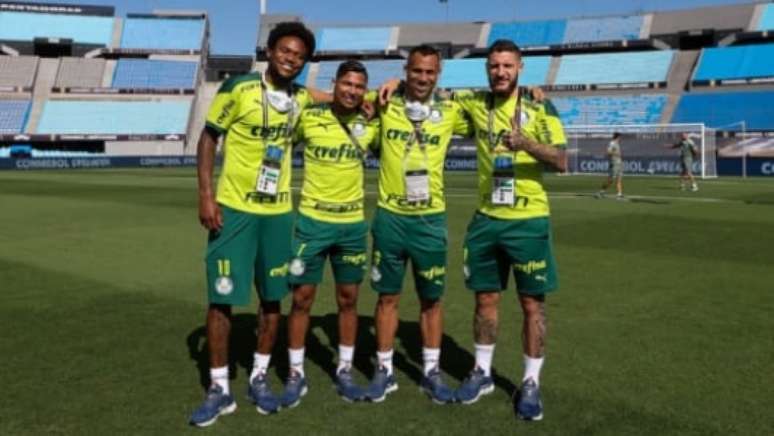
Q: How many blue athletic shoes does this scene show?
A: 8